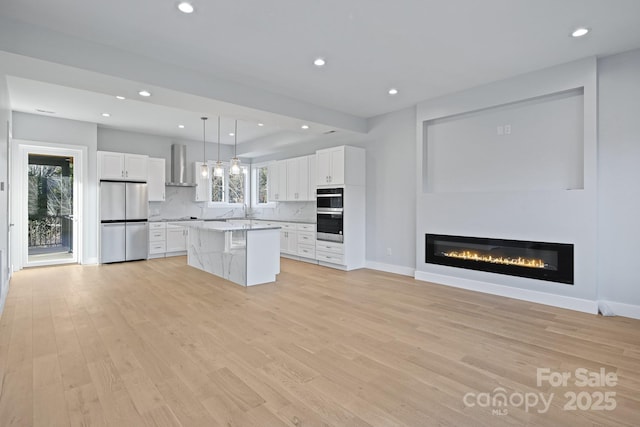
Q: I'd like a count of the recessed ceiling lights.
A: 11